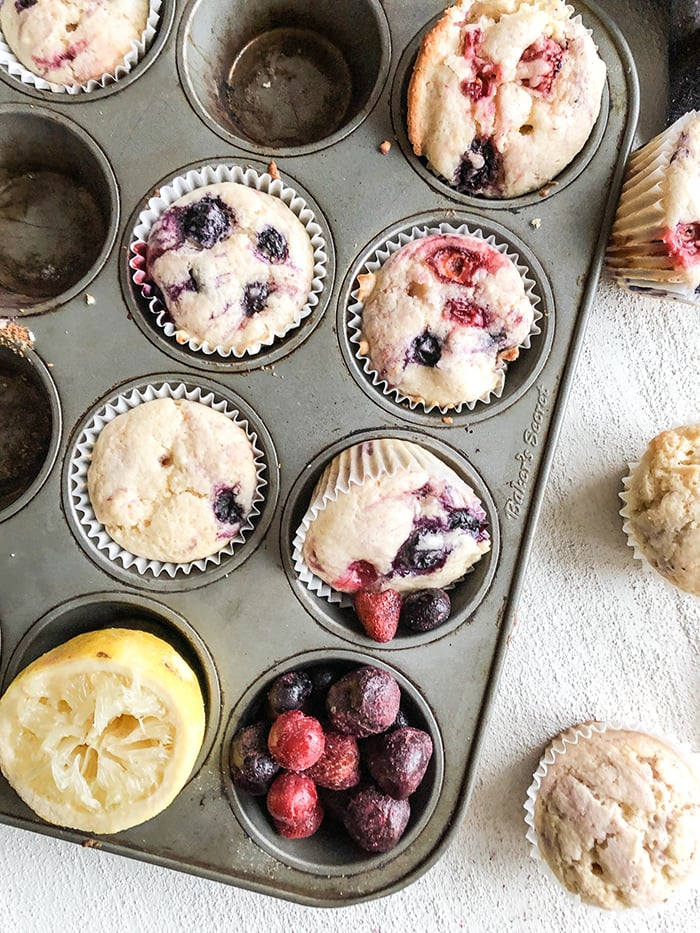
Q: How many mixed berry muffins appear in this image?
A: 9